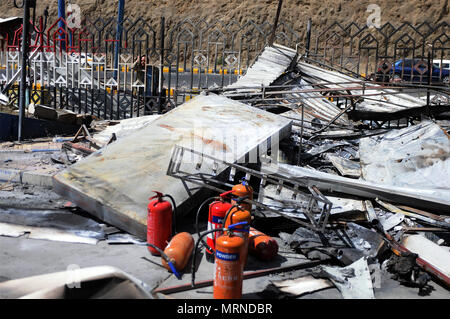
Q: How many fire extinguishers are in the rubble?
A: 7